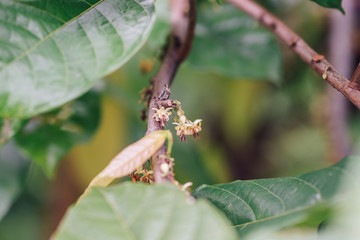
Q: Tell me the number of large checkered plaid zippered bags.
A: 0